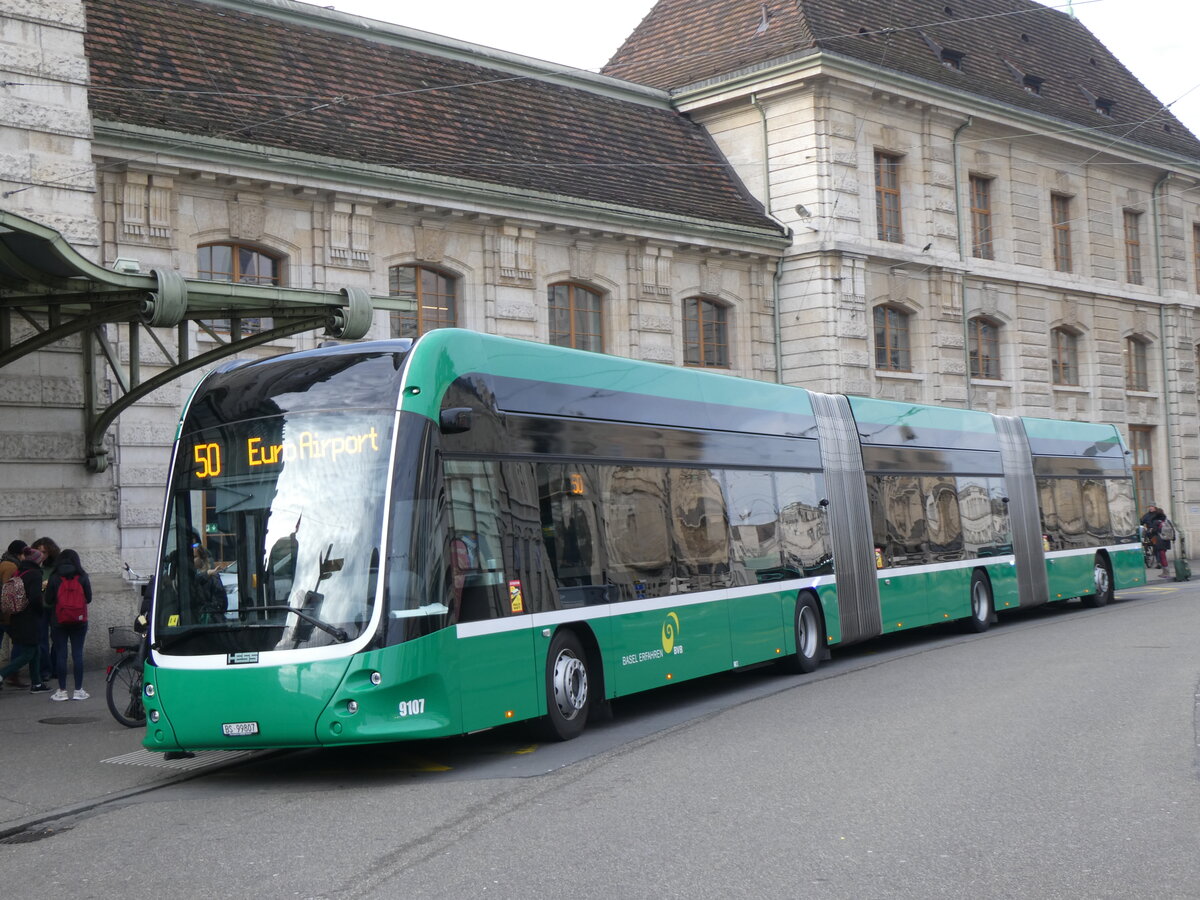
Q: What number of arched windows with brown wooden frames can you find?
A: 8